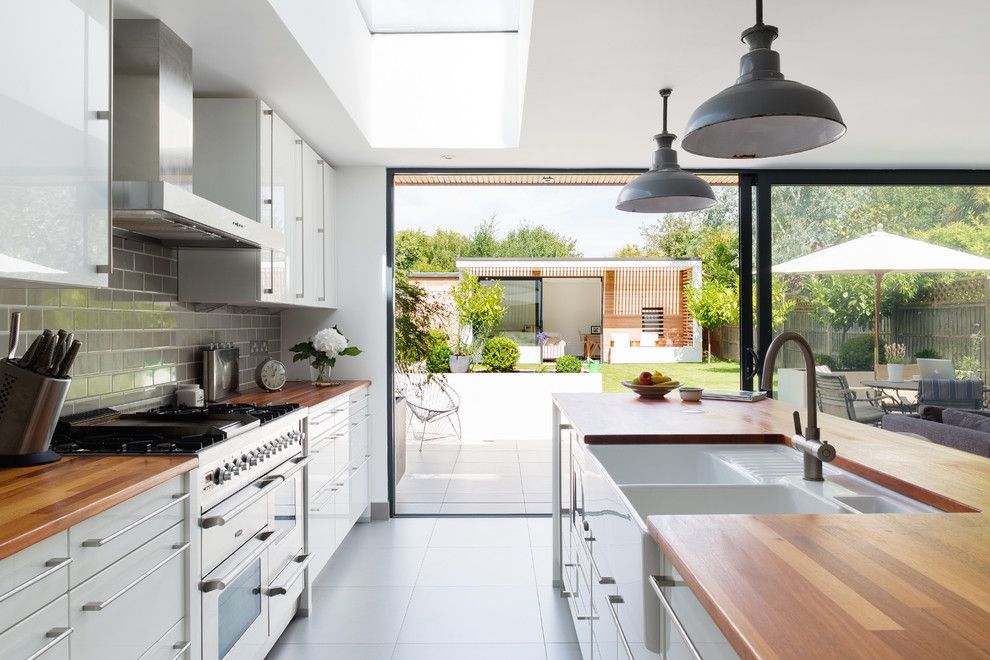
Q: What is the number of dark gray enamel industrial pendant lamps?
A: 2